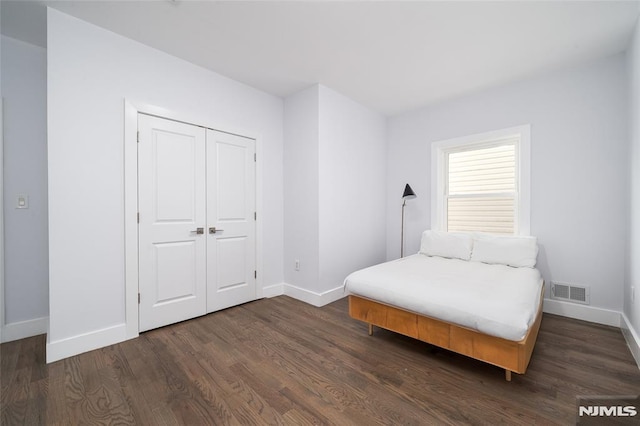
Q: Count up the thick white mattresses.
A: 1